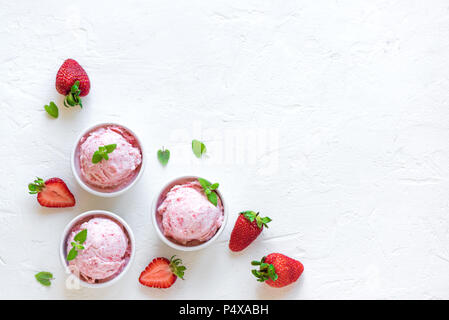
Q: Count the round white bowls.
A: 3